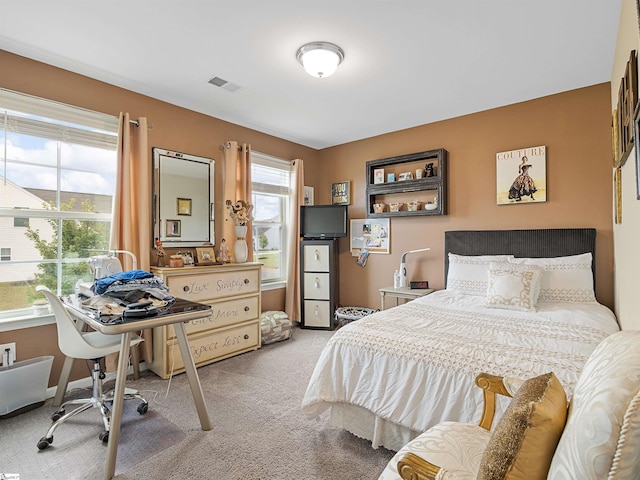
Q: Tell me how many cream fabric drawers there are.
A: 3